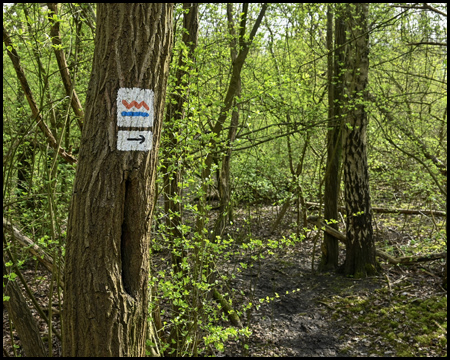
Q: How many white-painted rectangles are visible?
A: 2